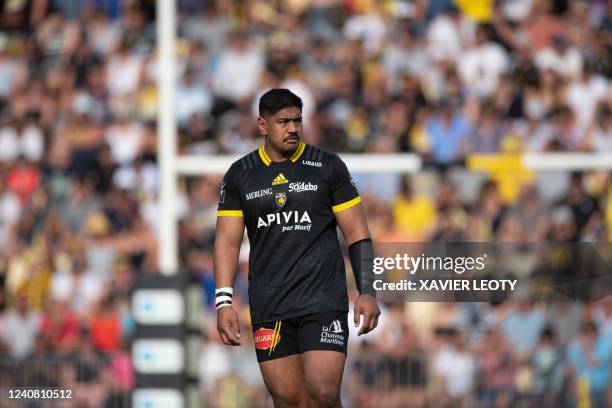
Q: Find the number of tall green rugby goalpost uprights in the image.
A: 0